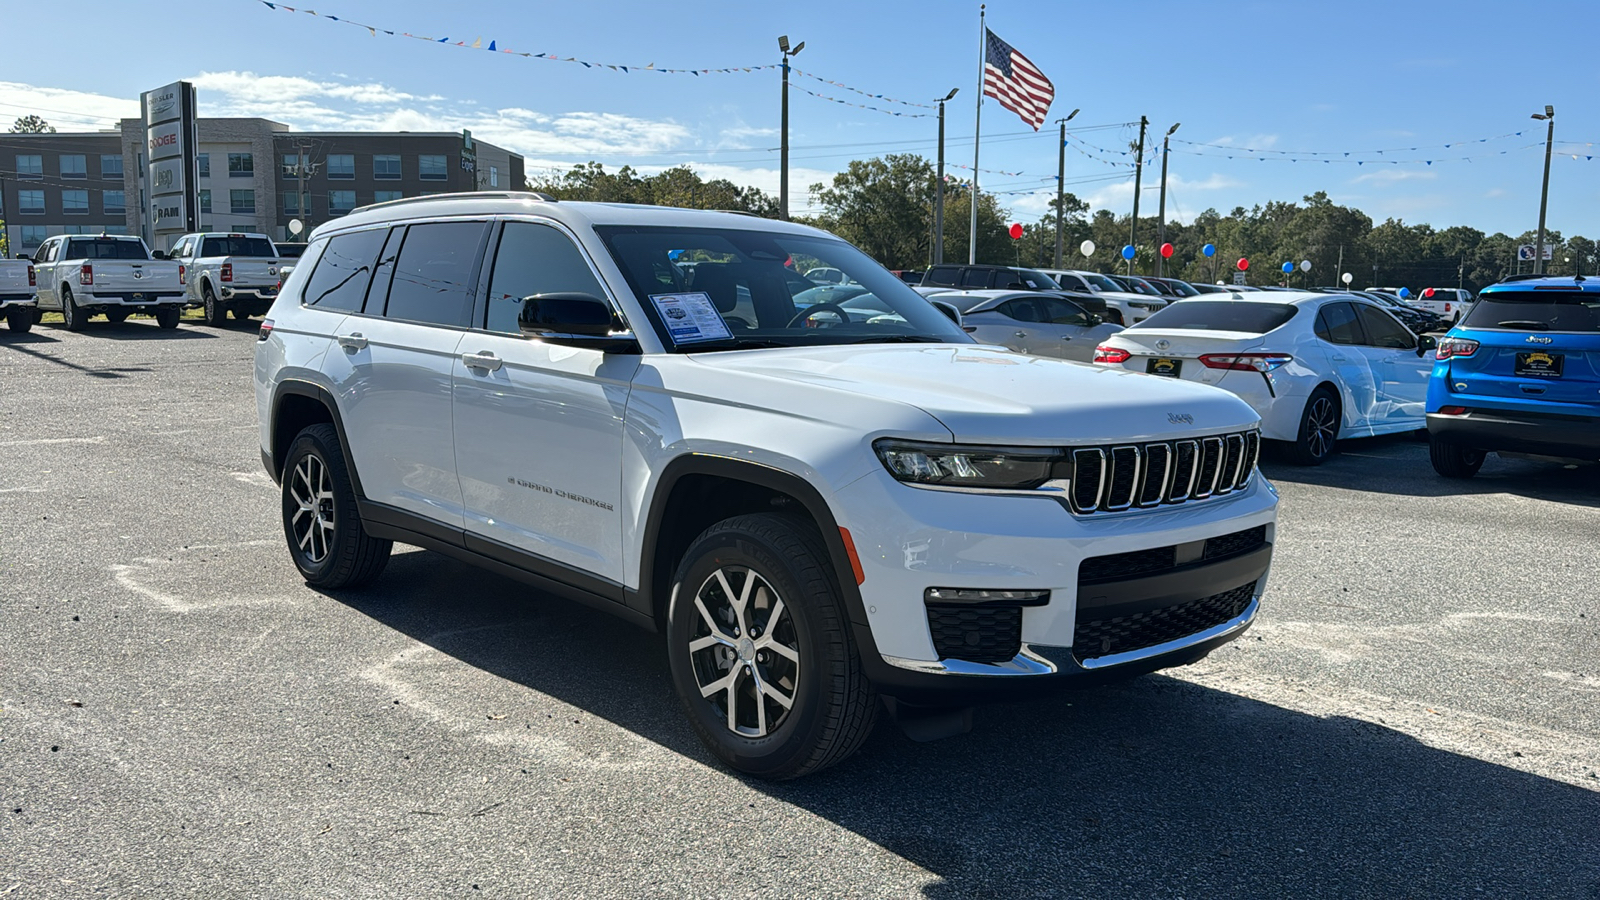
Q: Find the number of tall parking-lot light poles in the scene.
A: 5